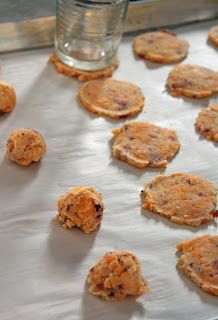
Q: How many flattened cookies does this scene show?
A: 9